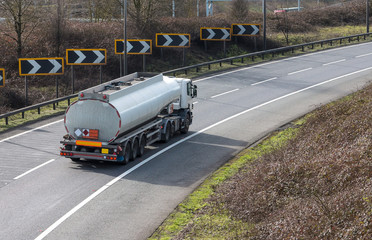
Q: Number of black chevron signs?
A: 7